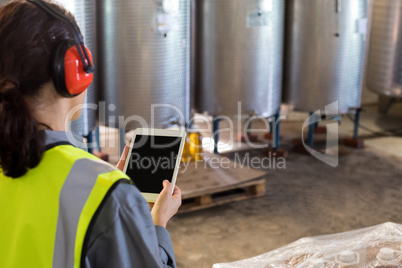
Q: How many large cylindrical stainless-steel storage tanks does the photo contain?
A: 5